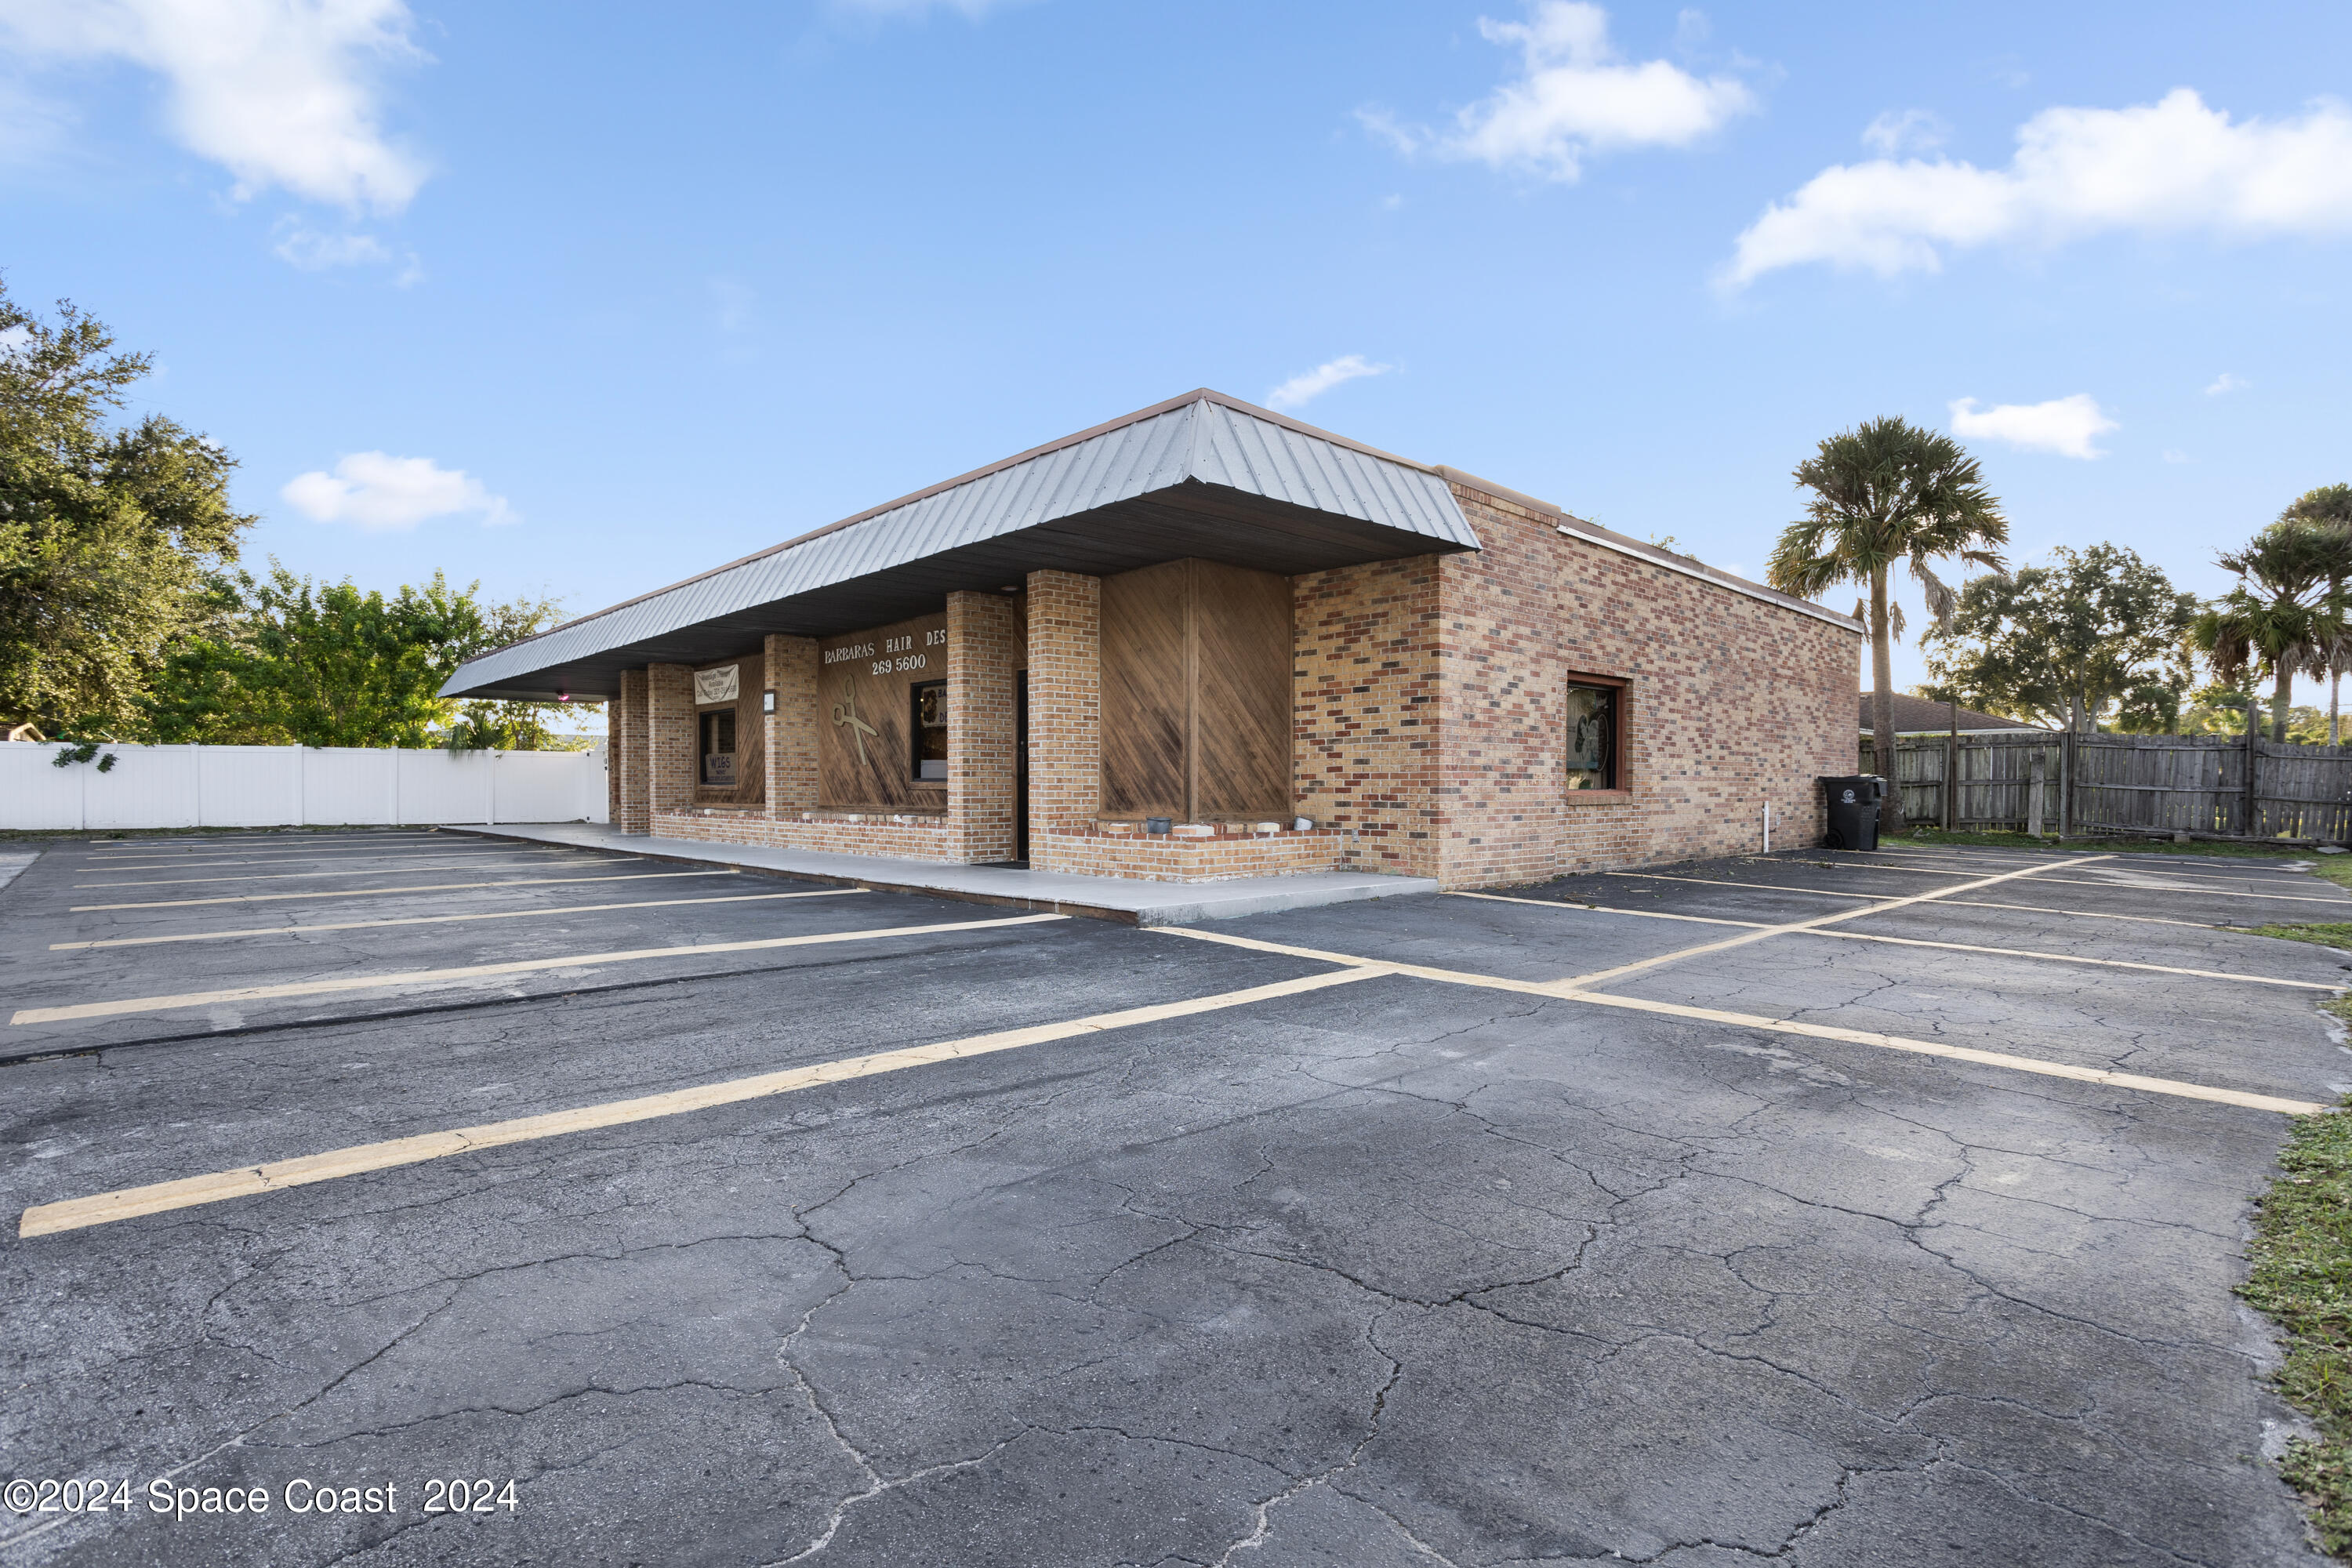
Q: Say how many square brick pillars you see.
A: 5